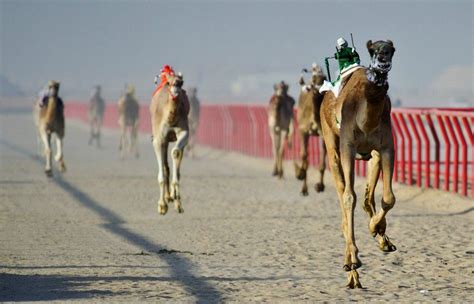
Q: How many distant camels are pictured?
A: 3